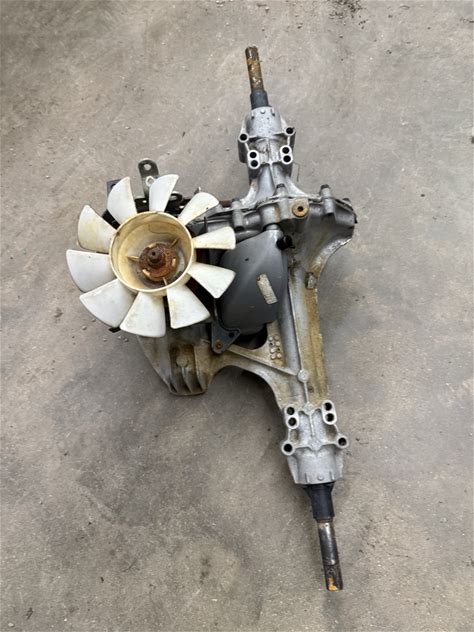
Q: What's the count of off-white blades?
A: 10